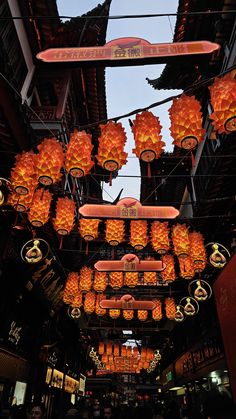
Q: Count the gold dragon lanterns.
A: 0